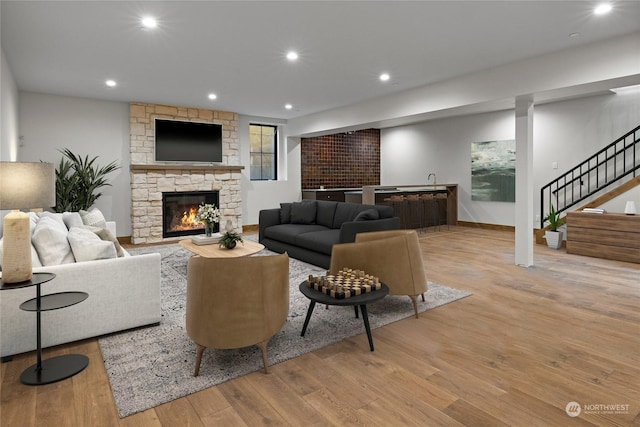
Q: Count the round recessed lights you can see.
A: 7